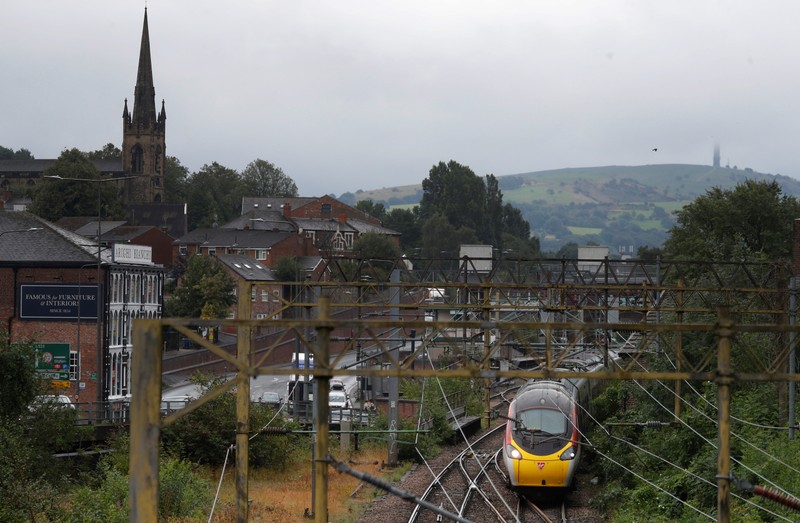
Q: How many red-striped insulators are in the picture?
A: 1